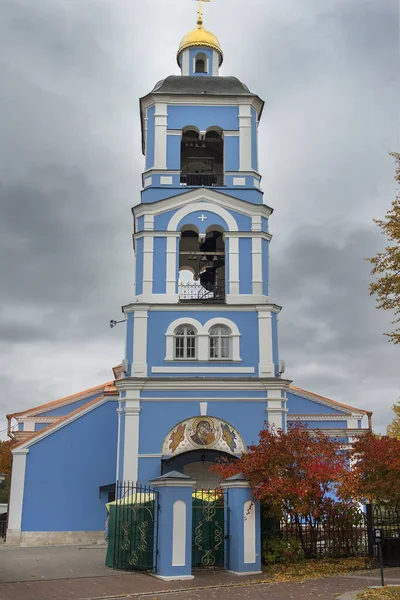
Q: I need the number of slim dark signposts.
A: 1